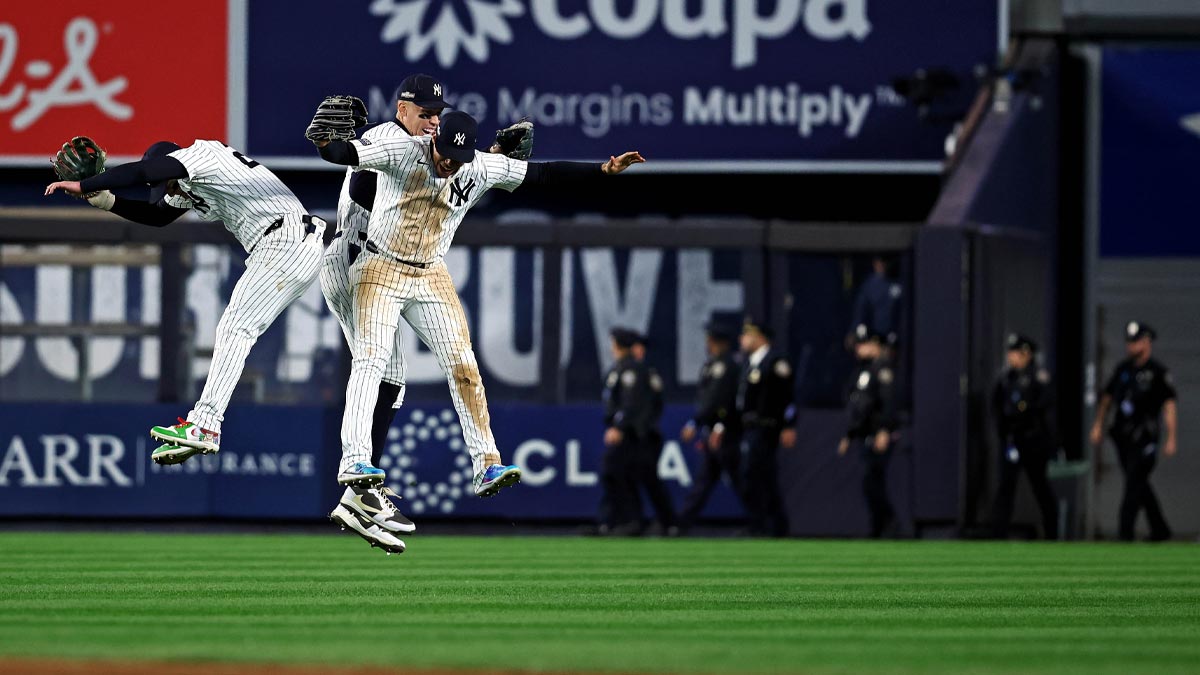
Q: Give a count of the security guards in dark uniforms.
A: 7